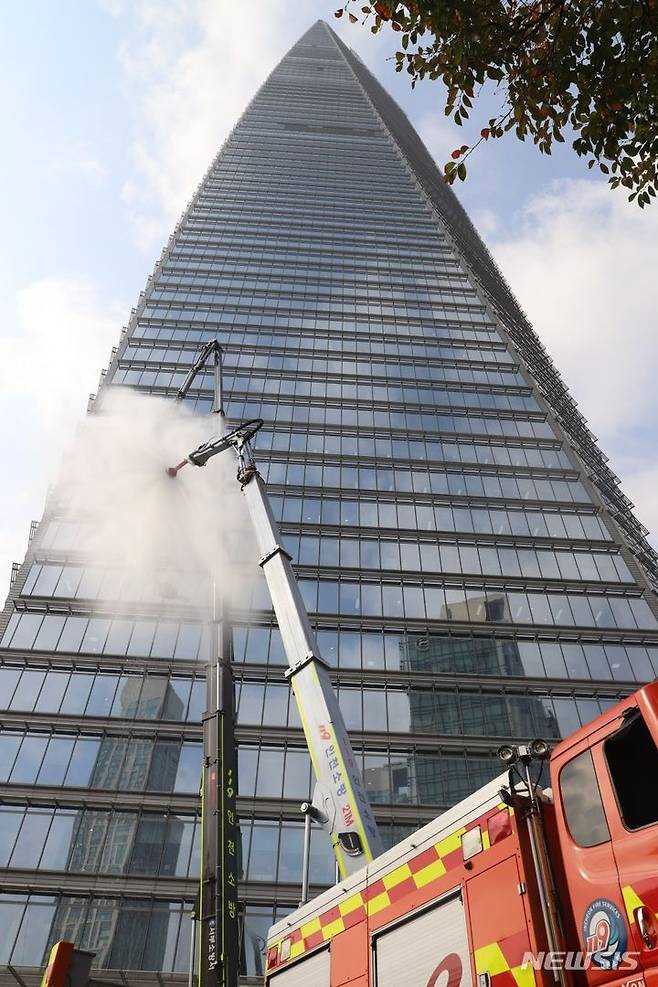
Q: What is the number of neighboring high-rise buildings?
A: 2